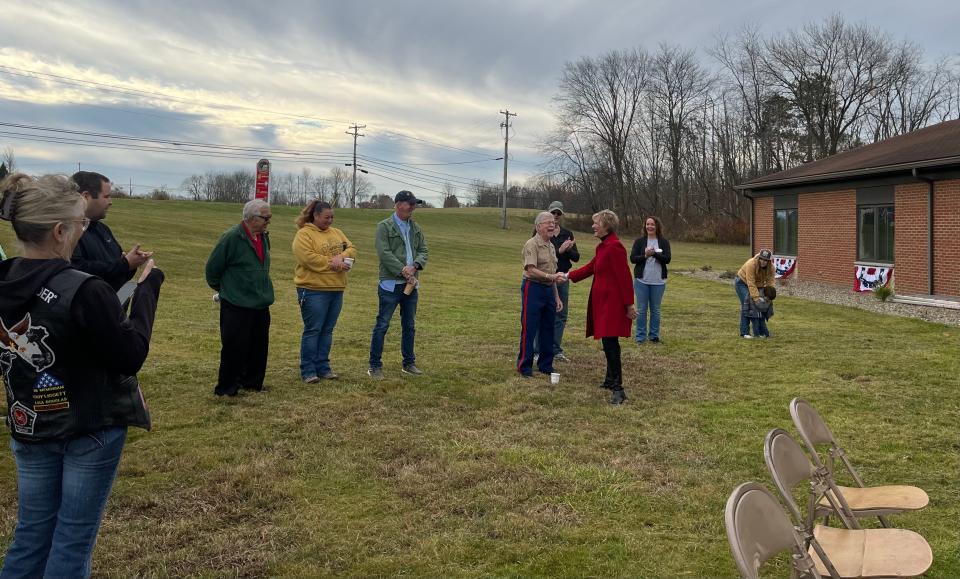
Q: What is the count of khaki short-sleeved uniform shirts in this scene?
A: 1